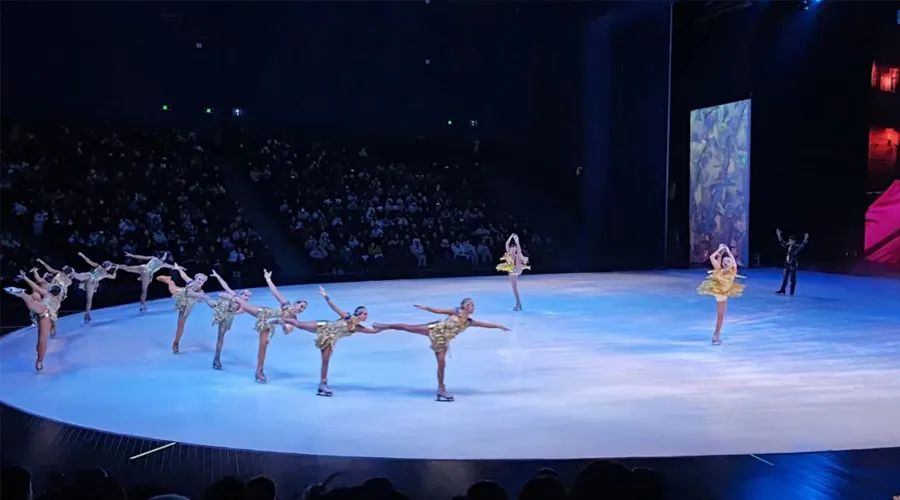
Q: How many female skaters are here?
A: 12